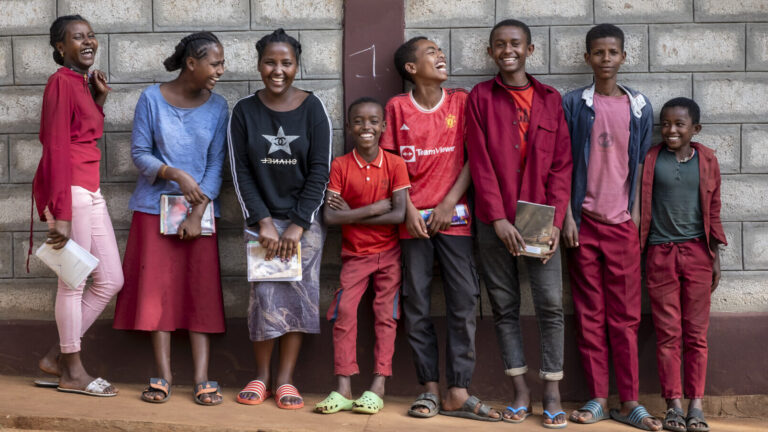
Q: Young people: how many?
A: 8